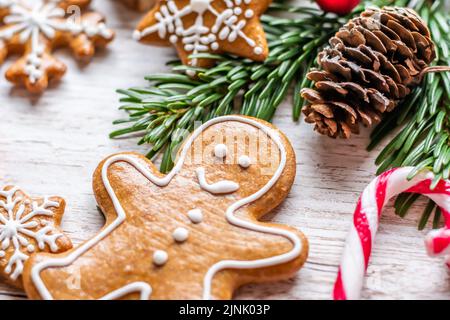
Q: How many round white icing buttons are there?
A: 3